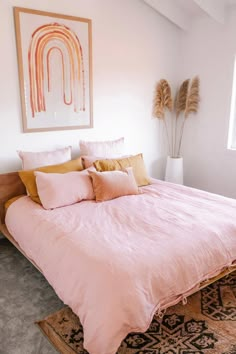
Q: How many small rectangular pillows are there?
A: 1